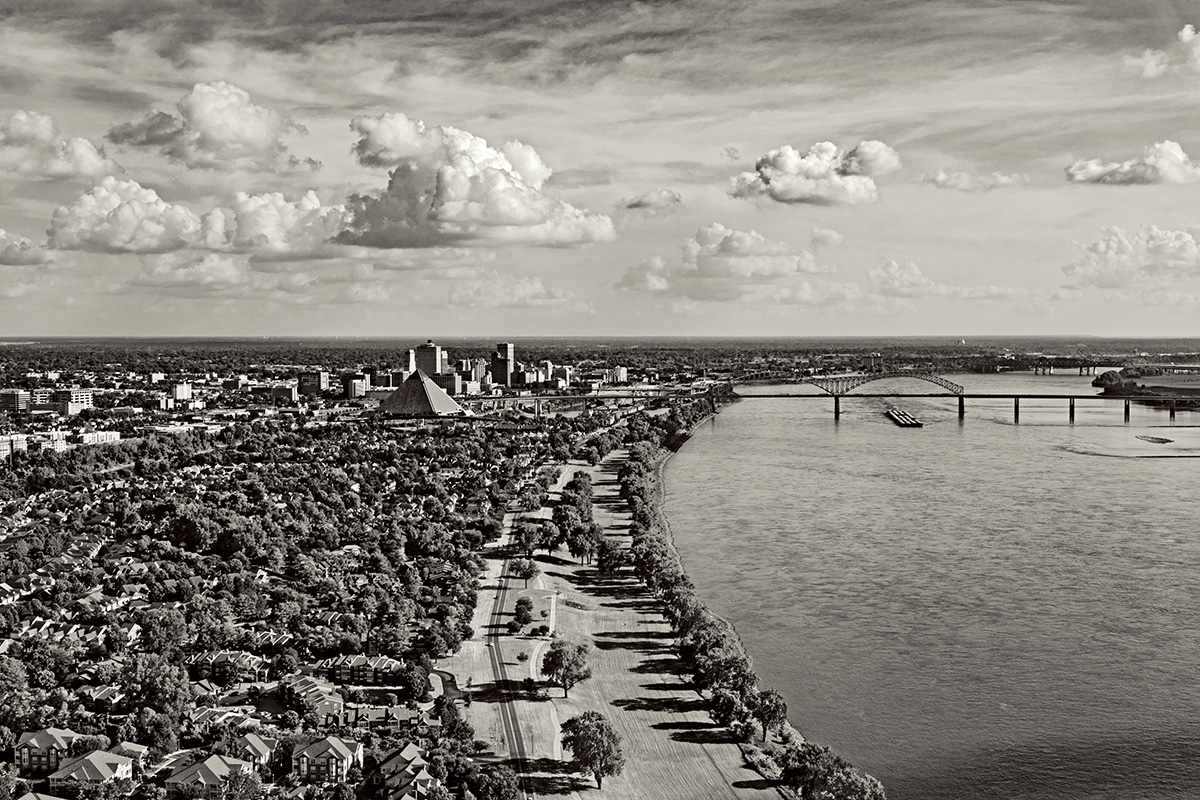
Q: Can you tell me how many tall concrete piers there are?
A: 6